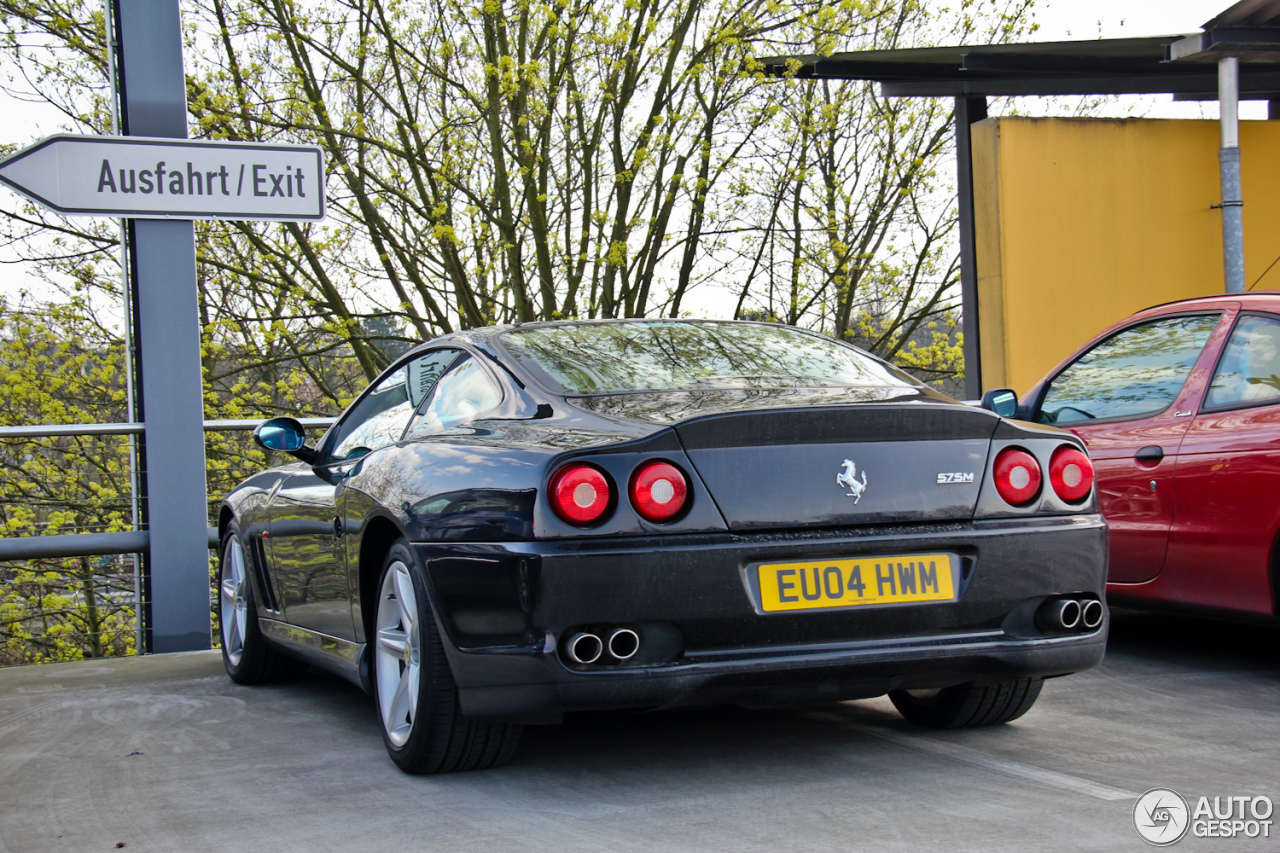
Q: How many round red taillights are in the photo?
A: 4